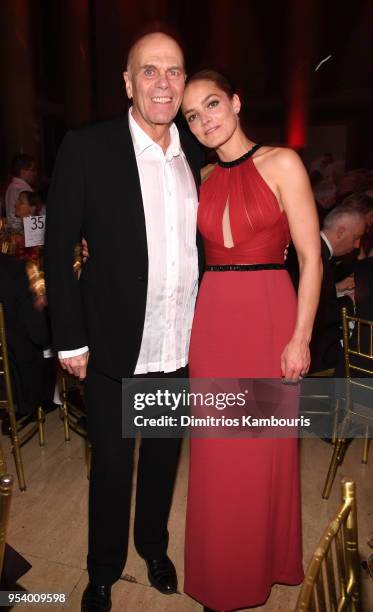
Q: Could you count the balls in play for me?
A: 0